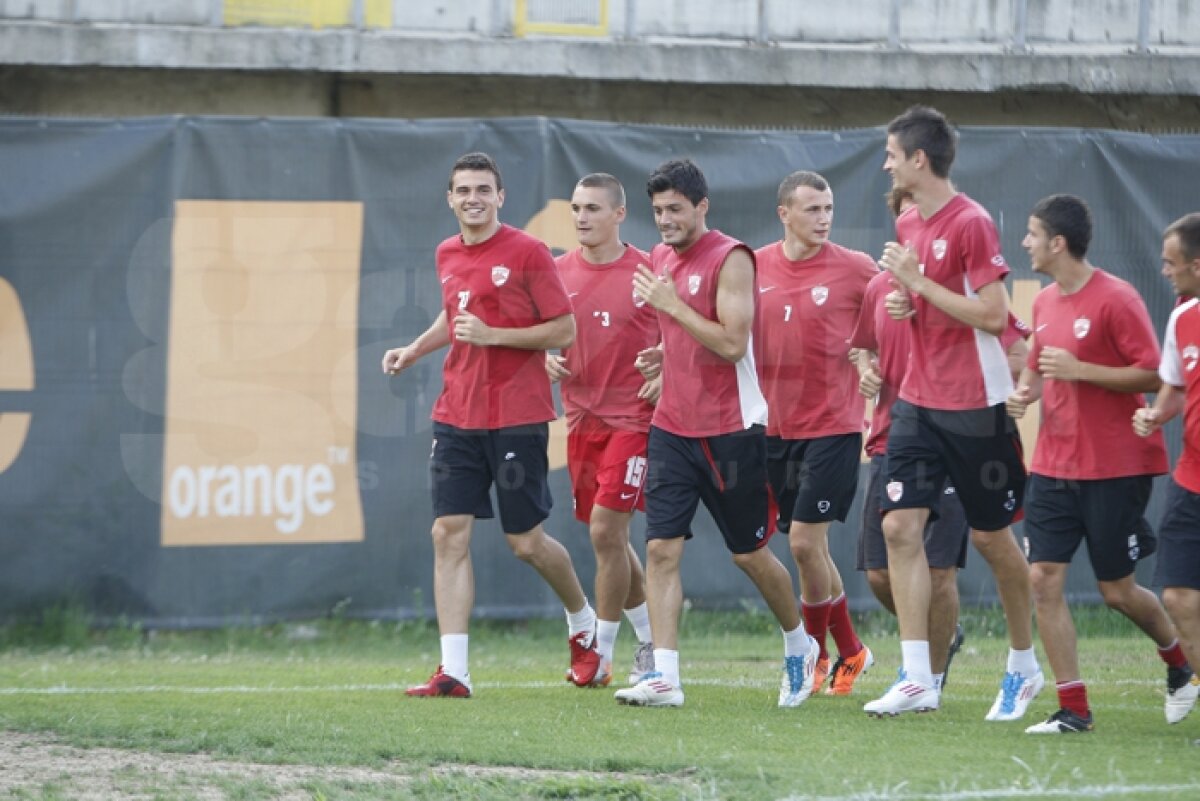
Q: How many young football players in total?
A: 8